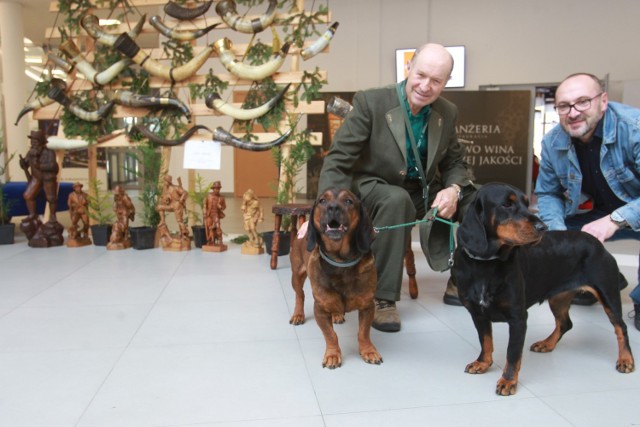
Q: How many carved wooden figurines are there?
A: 6